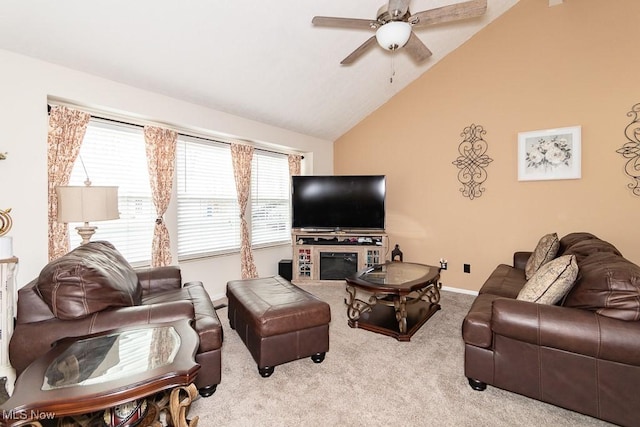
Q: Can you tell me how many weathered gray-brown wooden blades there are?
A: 5